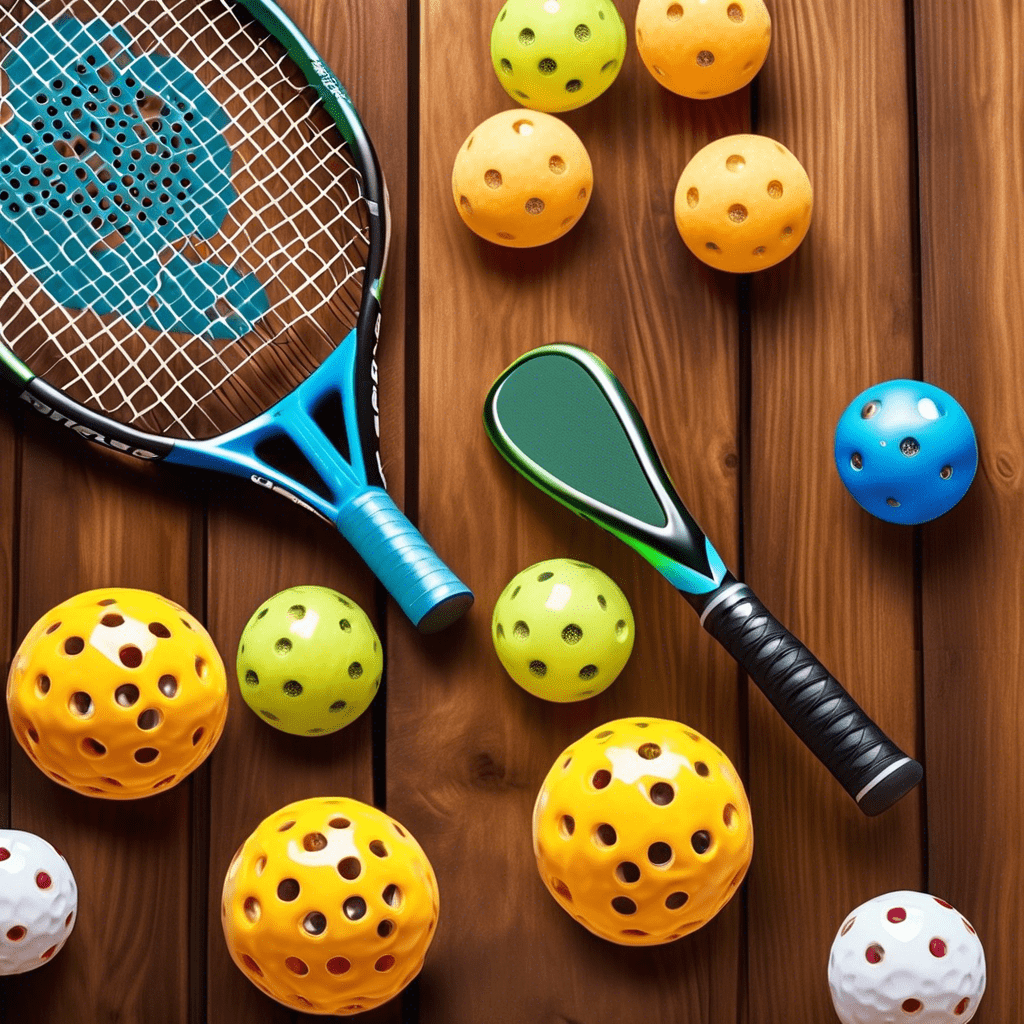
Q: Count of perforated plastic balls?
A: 12